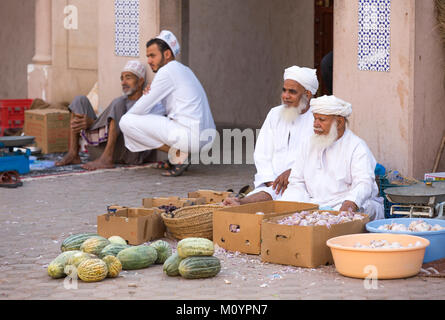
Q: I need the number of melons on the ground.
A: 13